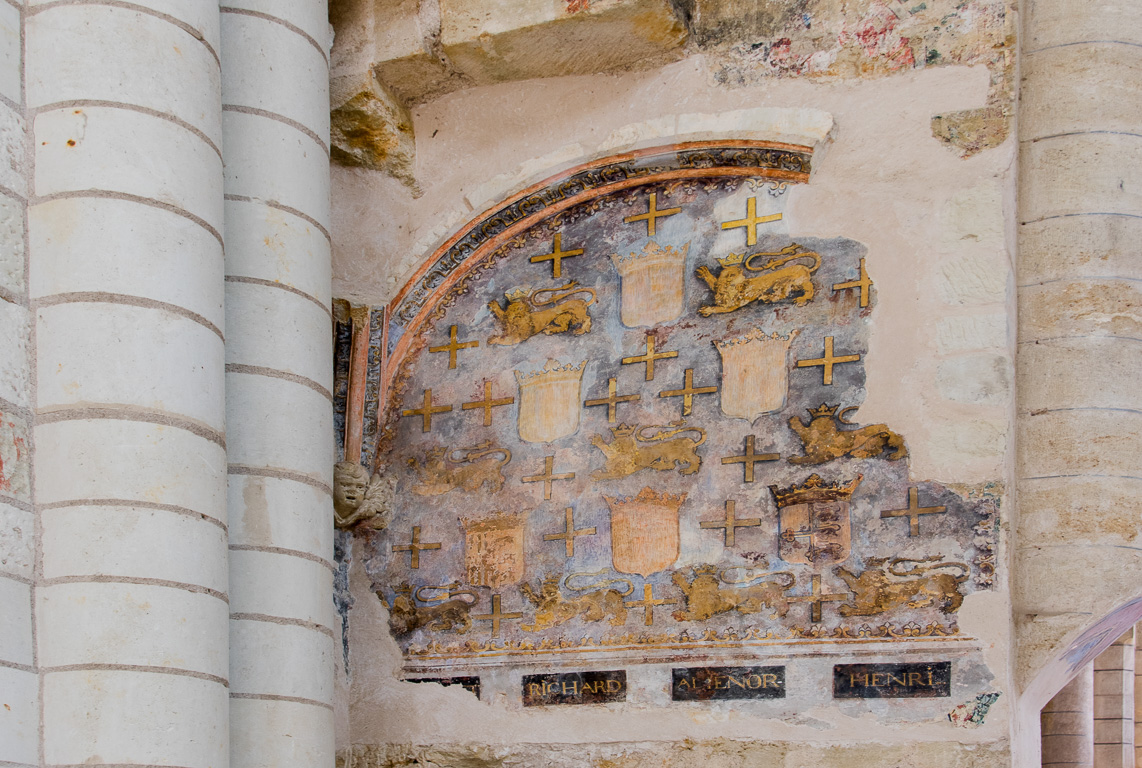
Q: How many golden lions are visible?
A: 9